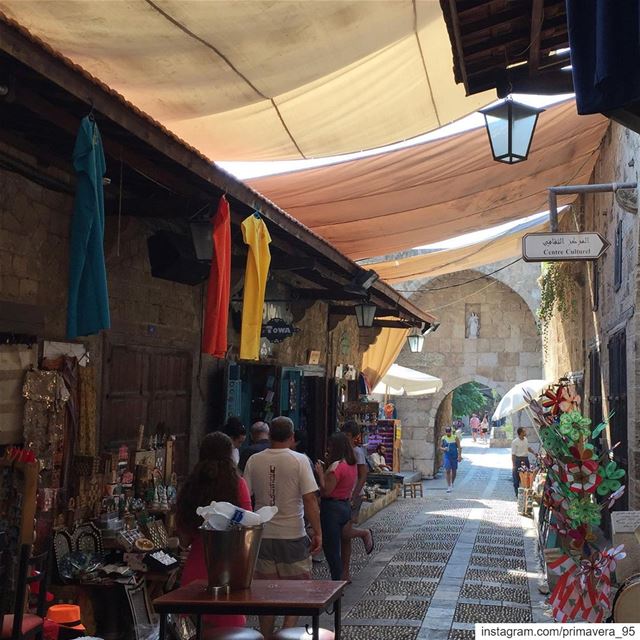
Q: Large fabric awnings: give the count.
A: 3